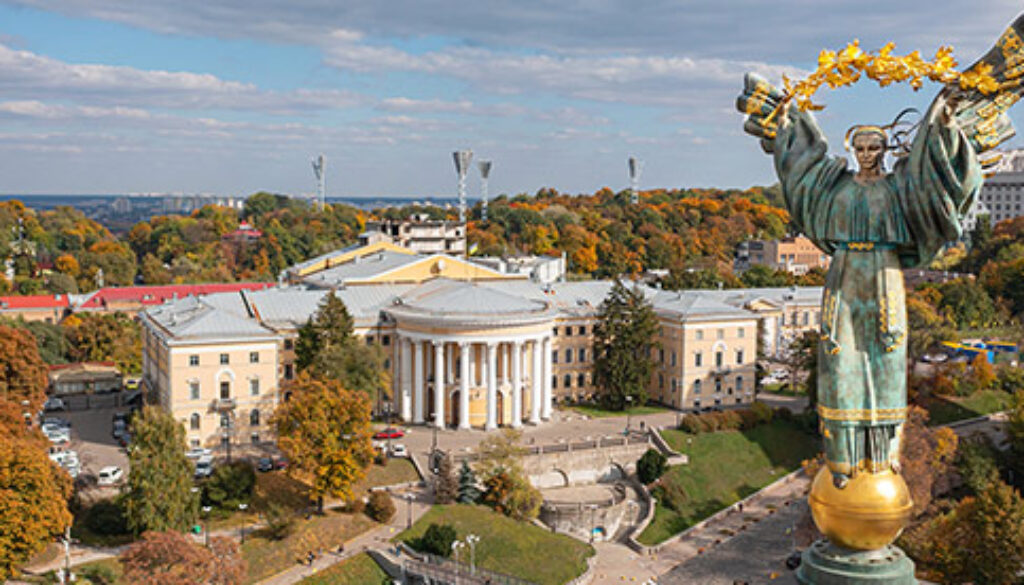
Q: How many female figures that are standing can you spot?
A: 1